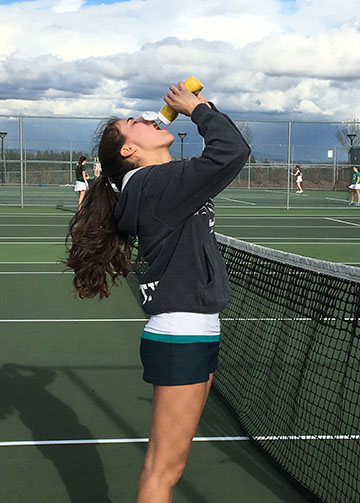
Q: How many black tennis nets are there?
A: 1